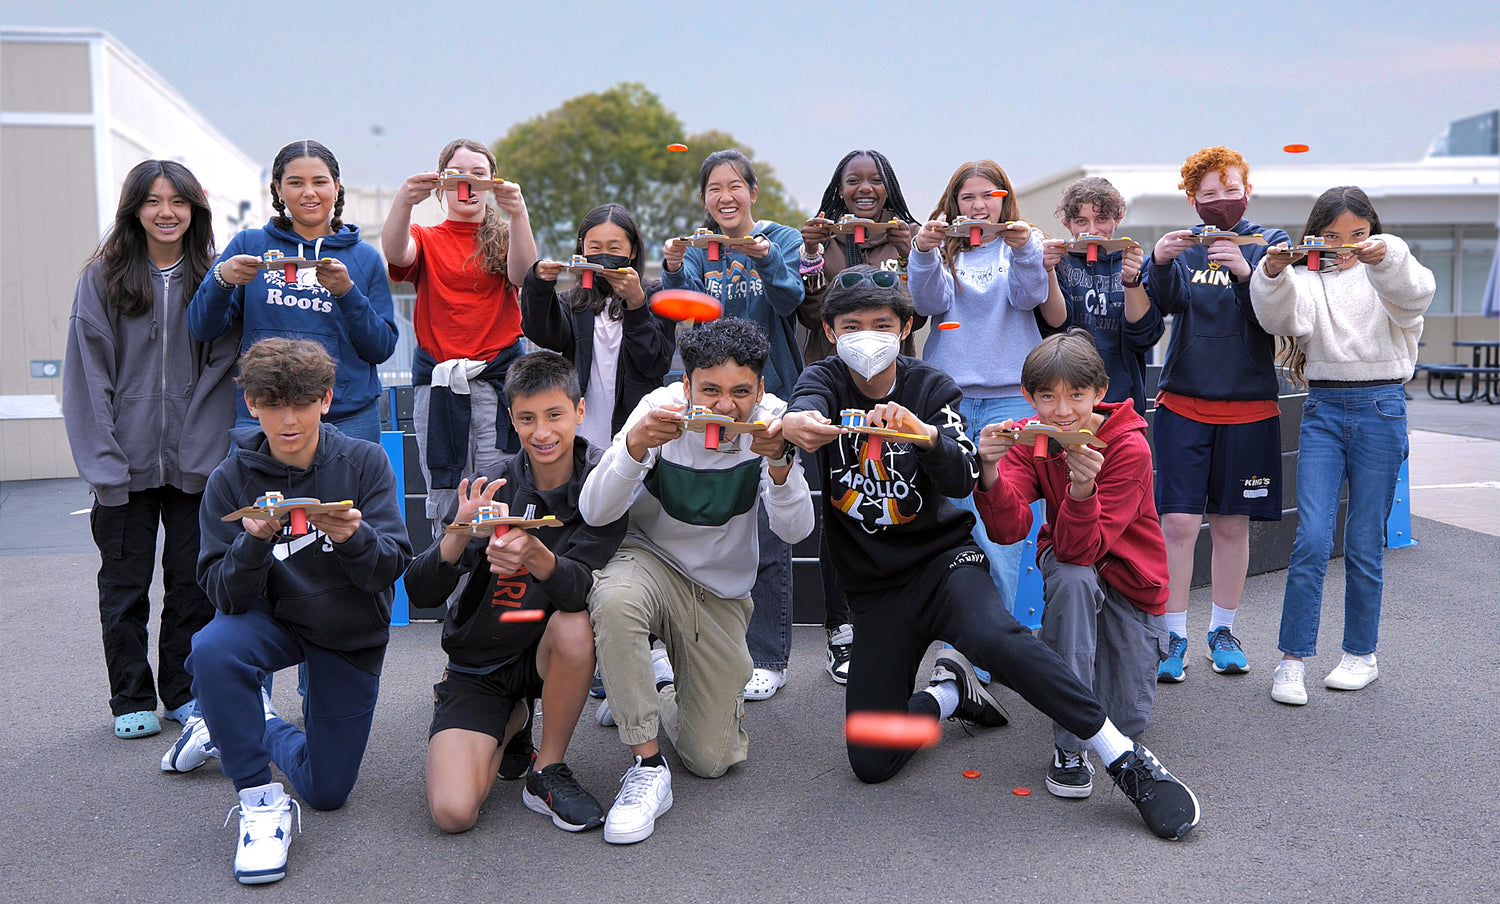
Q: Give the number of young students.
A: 15